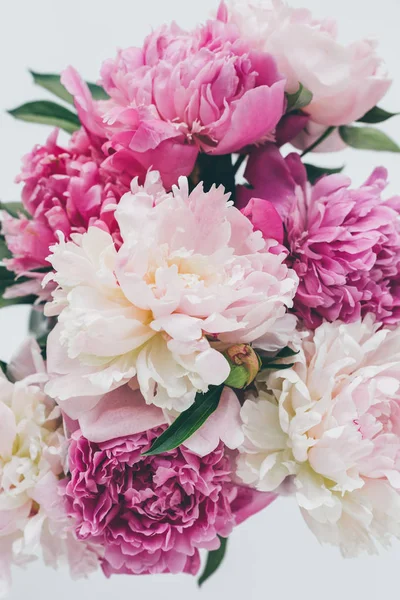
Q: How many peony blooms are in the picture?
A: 8